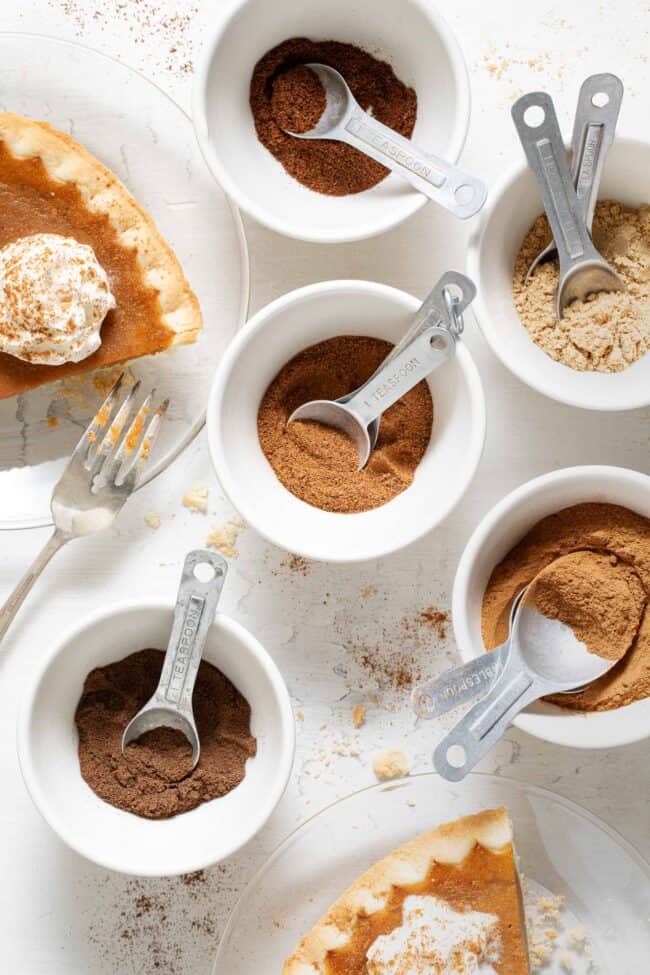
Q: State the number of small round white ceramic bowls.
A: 5